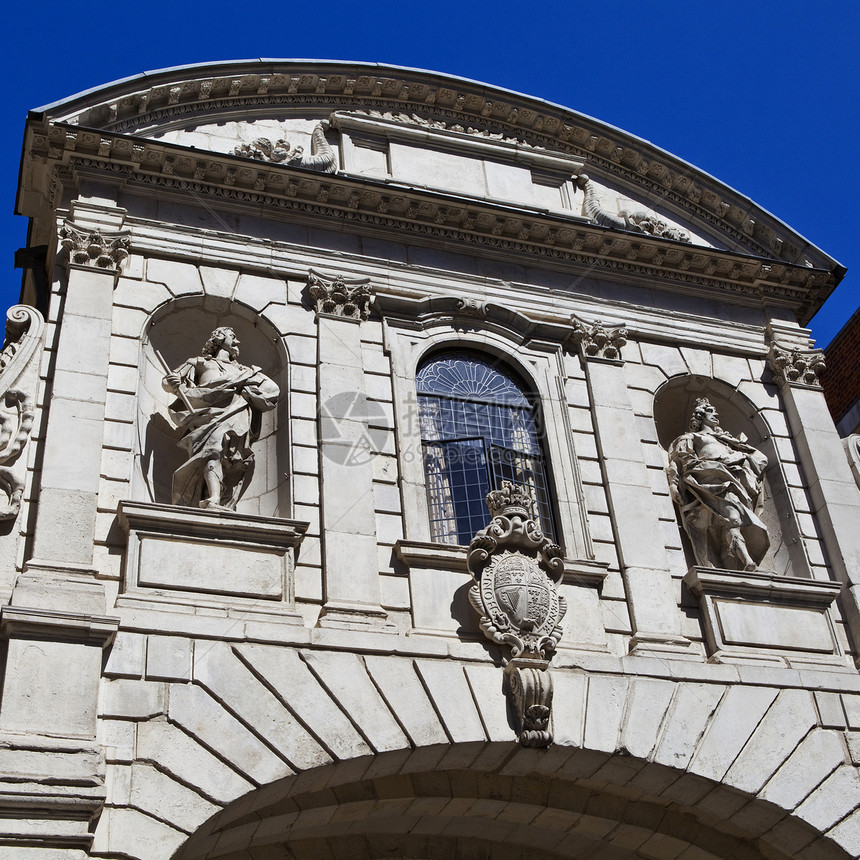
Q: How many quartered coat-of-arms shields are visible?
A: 1